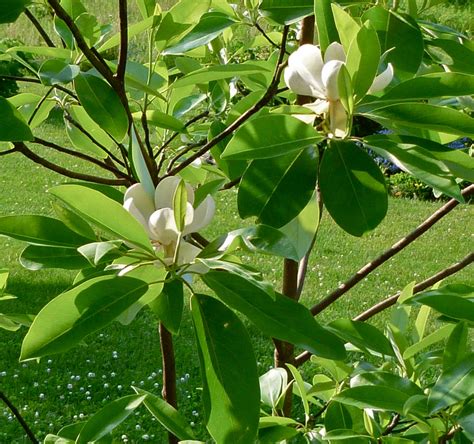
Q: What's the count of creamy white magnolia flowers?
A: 2